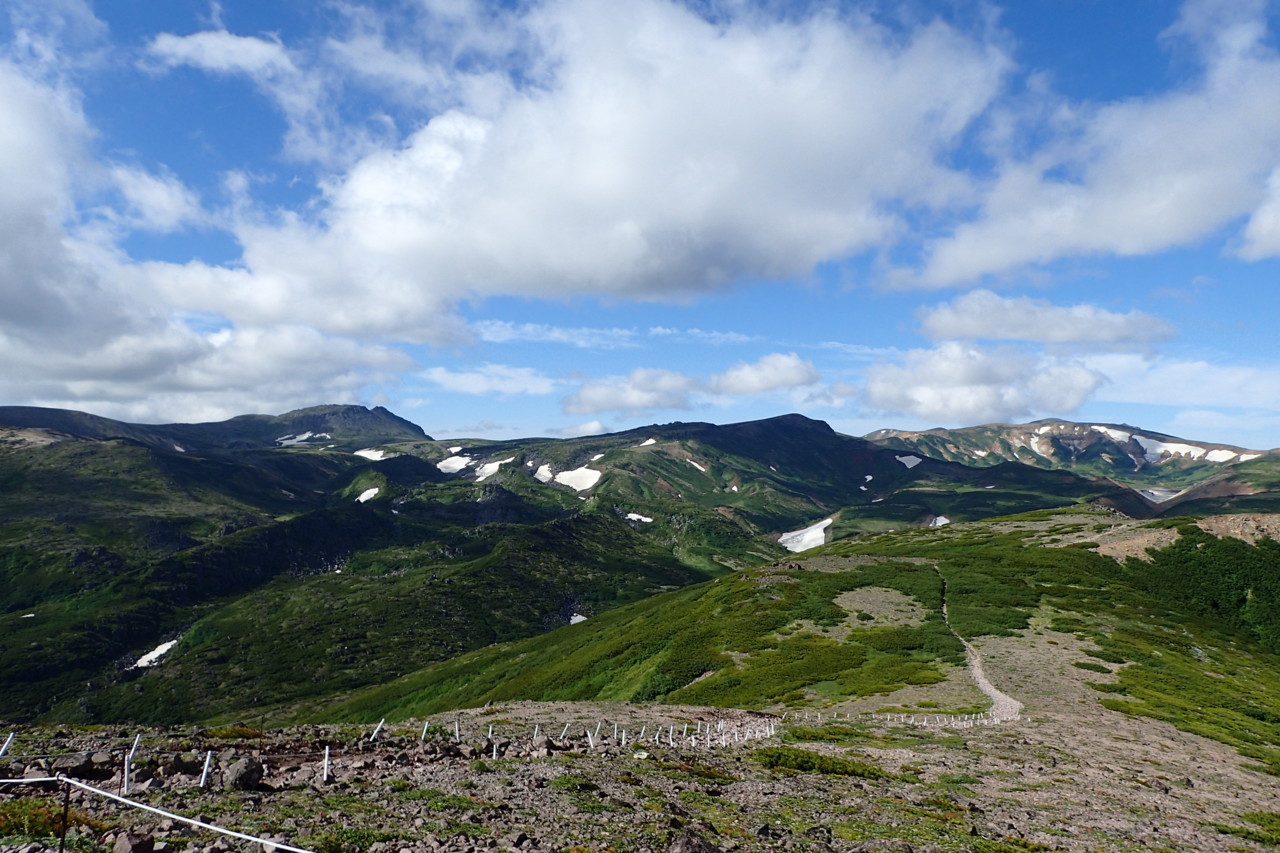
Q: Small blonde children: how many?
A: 0